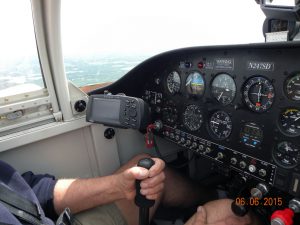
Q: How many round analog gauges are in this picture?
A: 10